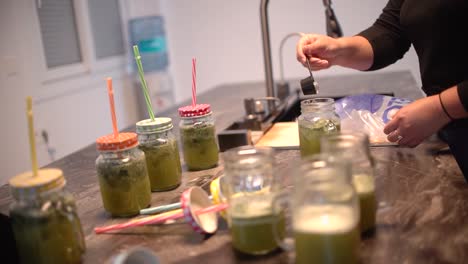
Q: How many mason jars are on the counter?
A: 8